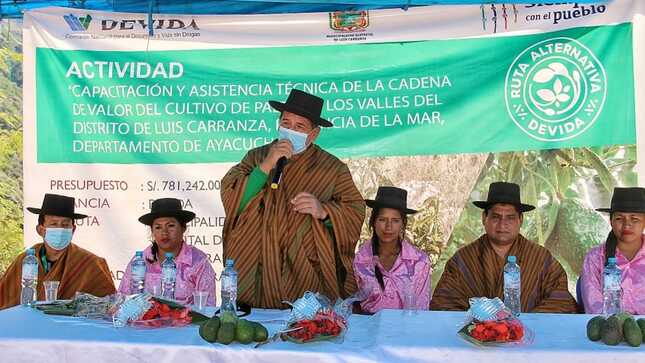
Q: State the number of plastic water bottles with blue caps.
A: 6